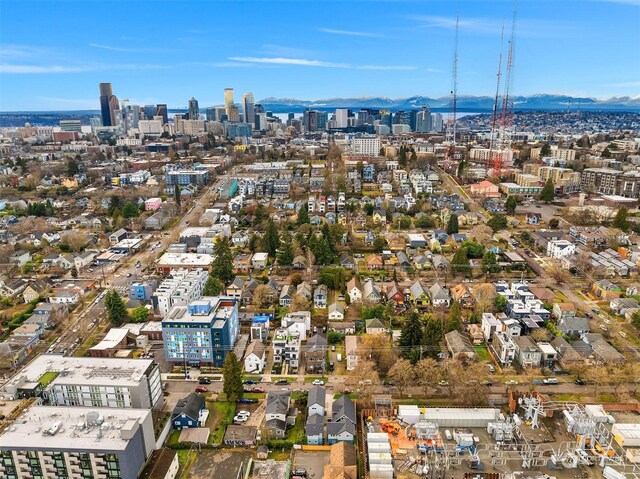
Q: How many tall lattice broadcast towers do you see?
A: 3